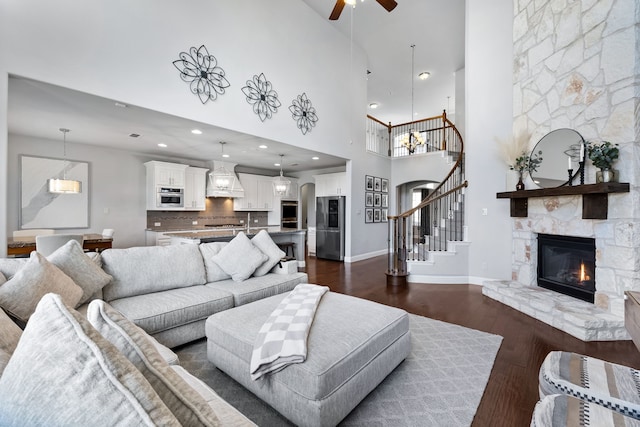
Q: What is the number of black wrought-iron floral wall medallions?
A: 3